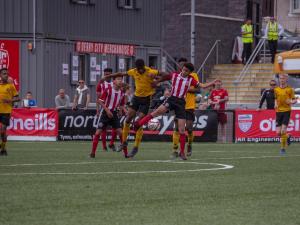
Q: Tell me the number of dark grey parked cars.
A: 1